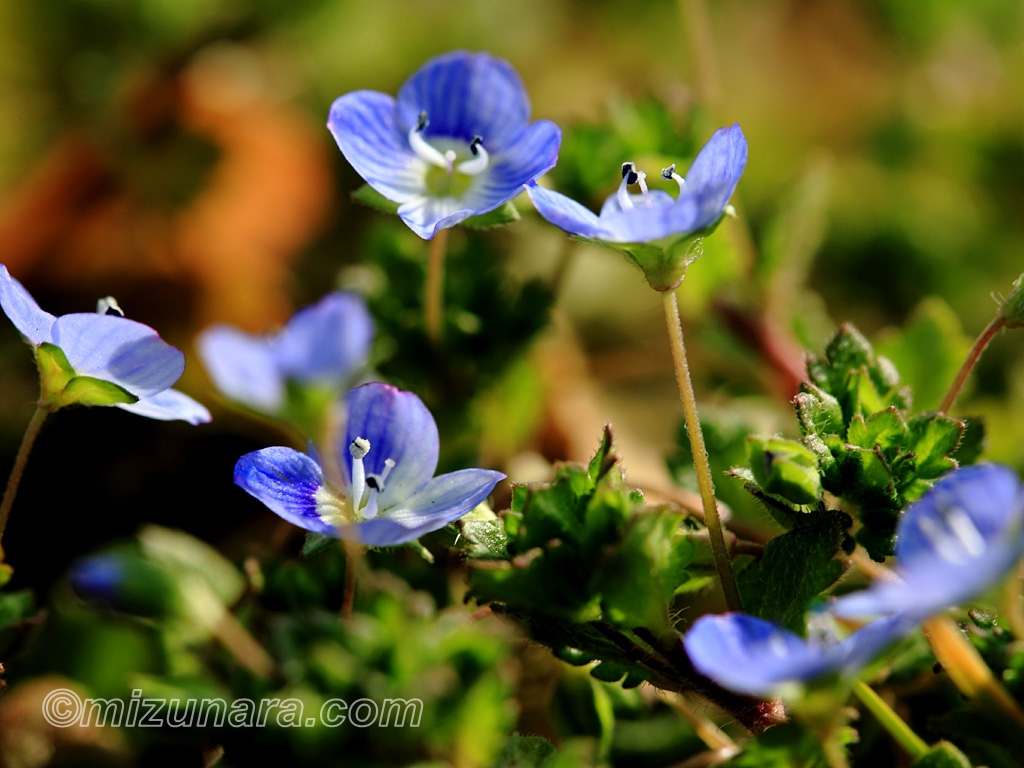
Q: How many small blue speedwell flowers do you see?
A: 7